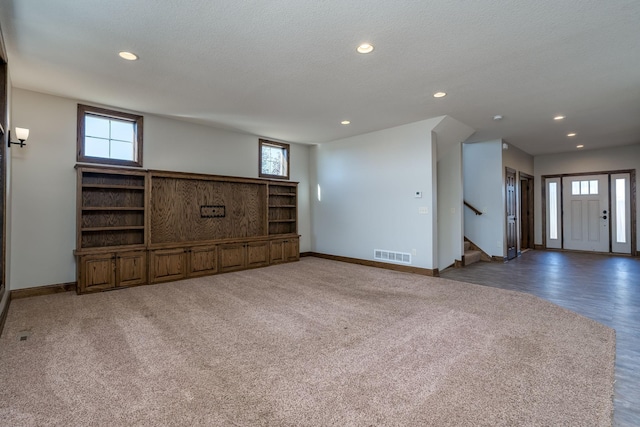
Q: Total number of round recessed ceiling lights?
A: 7